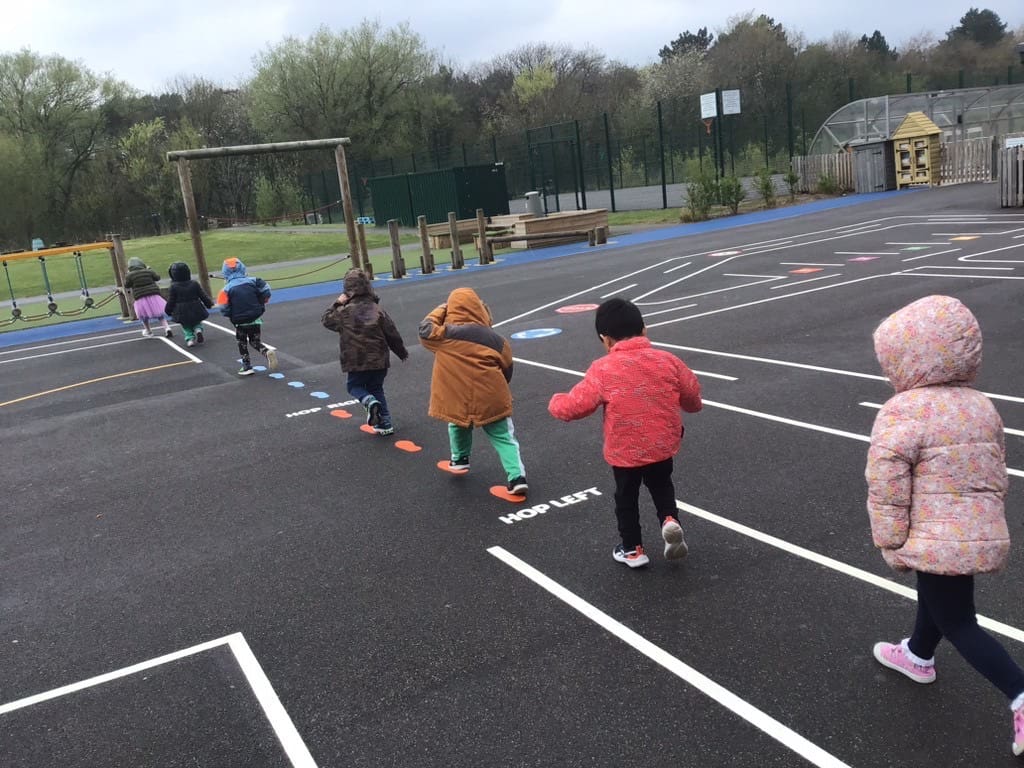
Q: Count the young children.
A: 7